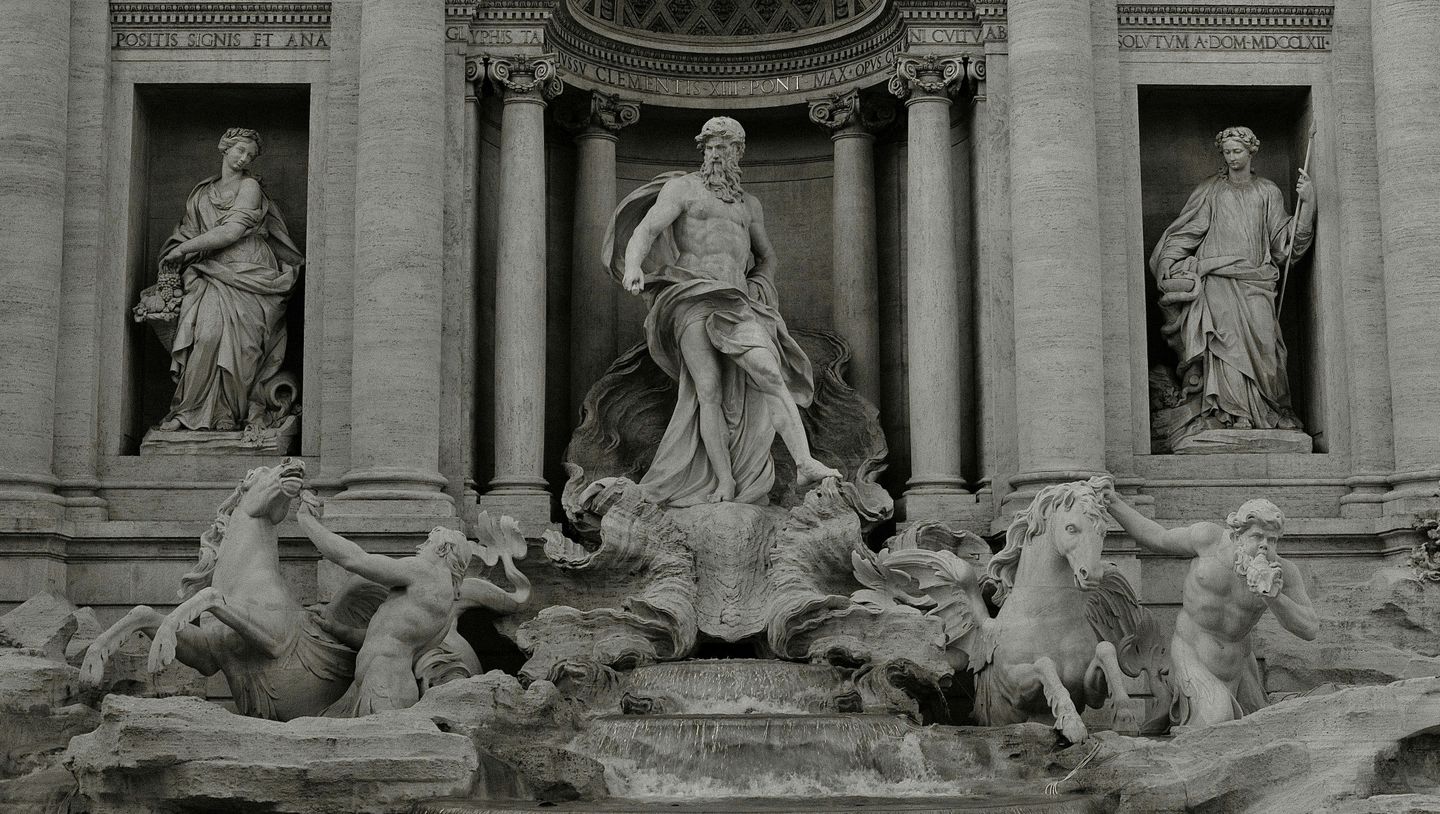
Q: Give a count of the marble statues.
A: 7